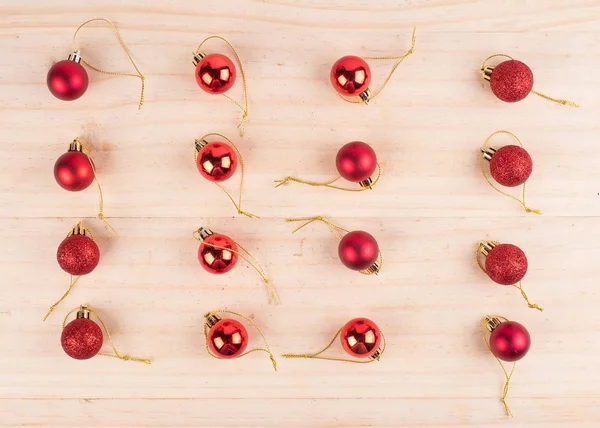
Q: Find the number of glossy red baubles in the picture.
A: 6